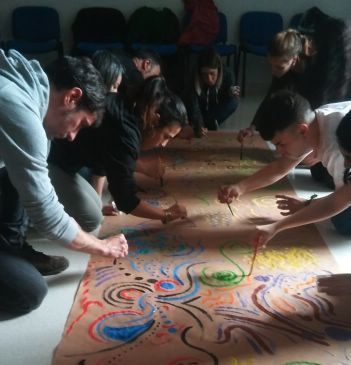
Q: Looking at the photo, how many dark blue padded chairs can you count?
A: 6